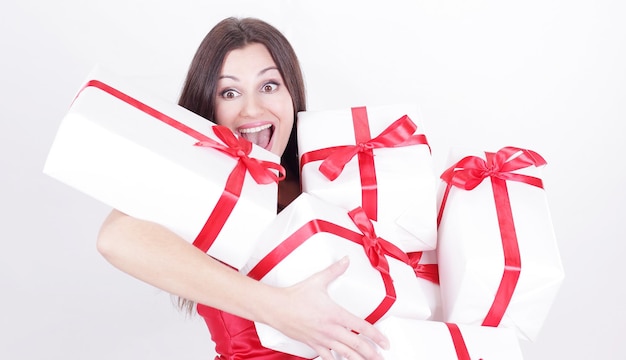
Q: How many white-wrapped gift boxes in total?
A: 6